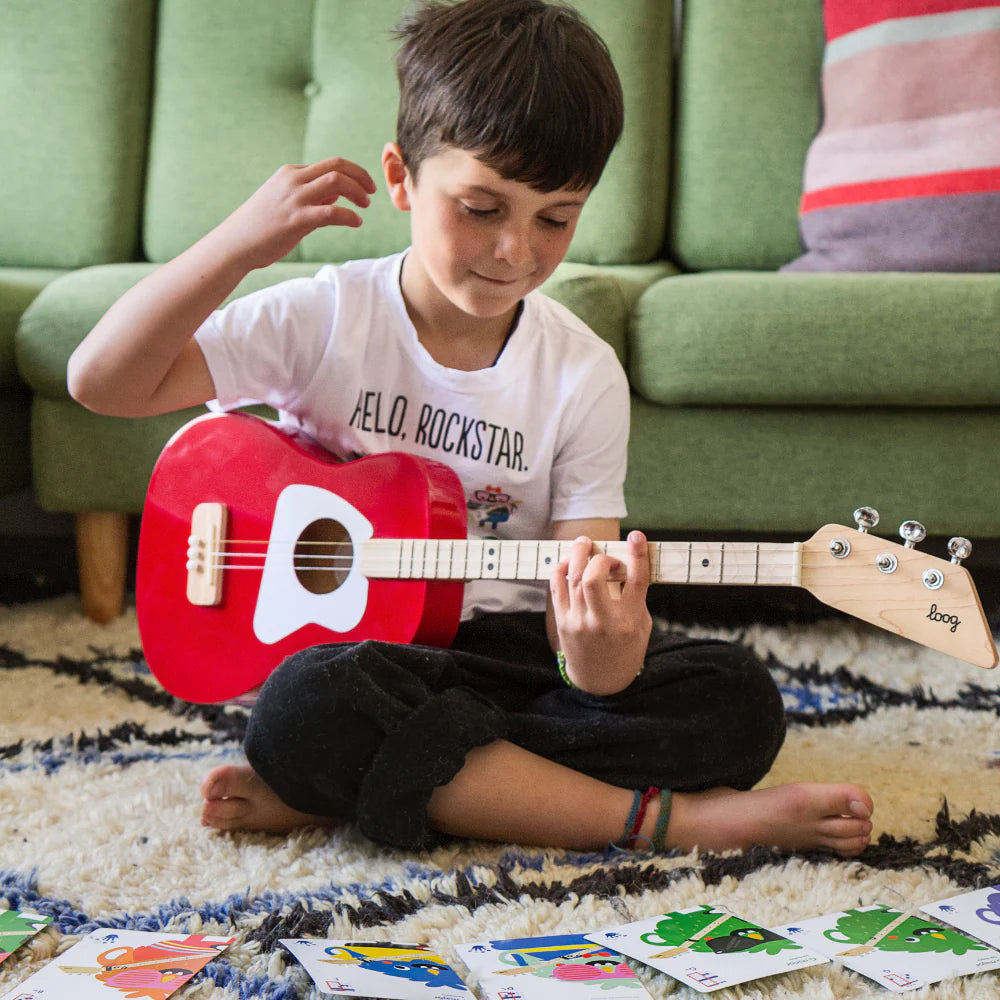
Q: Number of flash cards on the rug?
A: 7